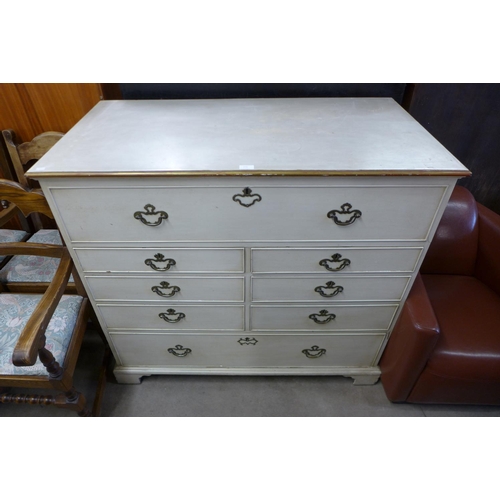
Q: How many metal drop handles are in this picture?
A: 10